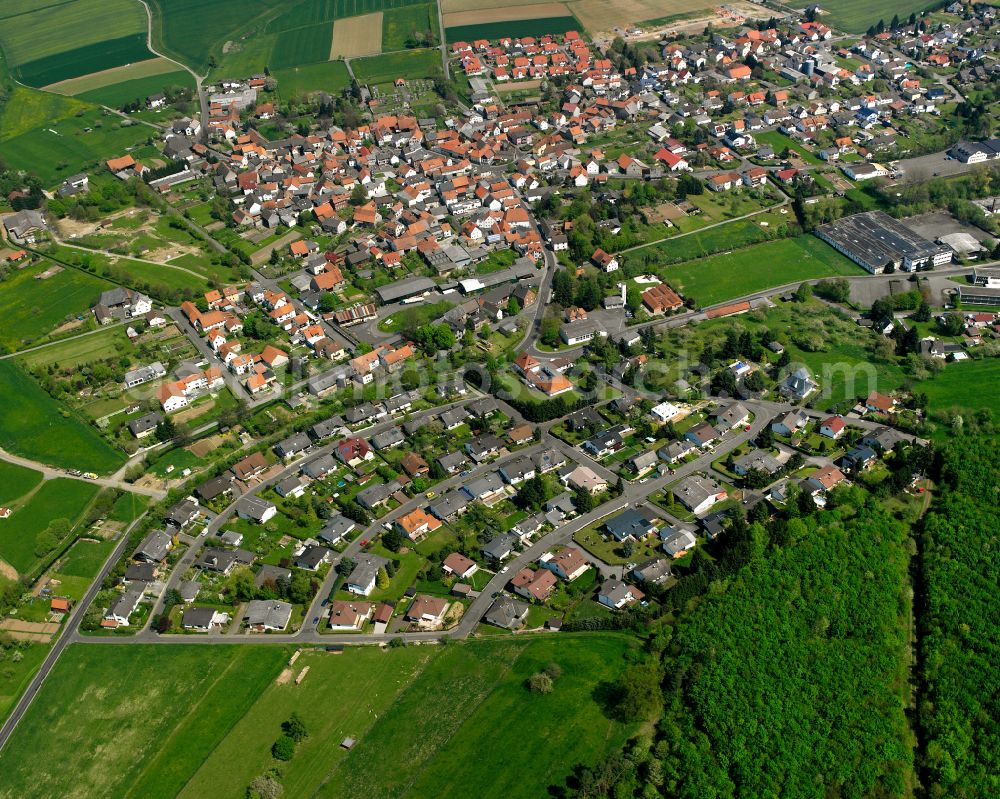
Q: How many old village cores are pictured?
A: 1